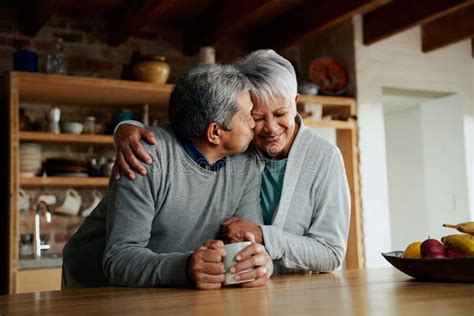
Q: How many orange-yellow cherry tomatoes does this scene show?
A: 0